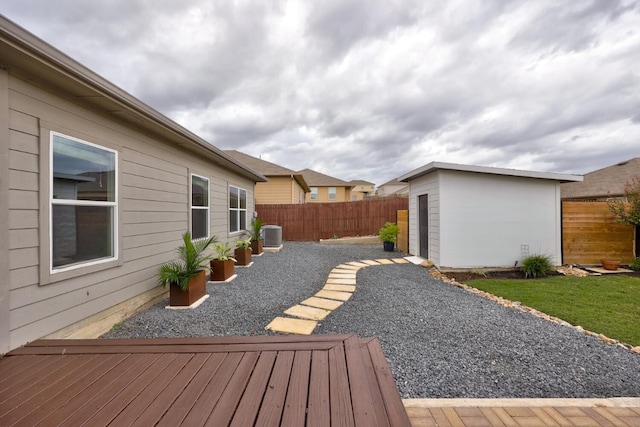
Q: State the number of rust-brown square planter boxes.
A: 4